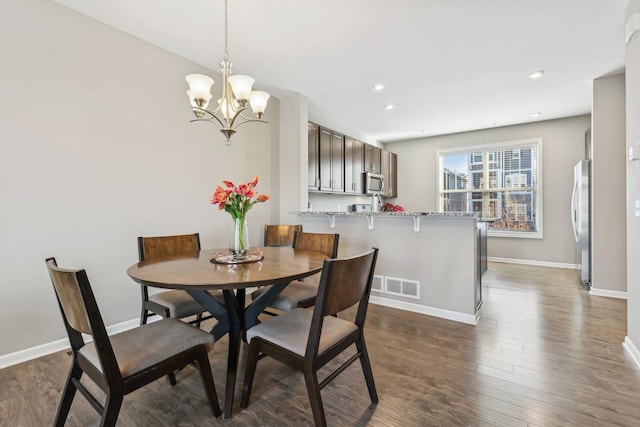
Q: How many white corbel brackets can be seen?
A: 3